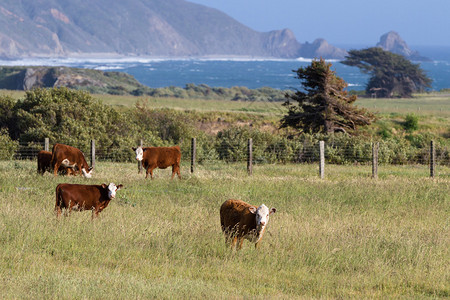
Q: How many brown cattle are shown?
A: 5